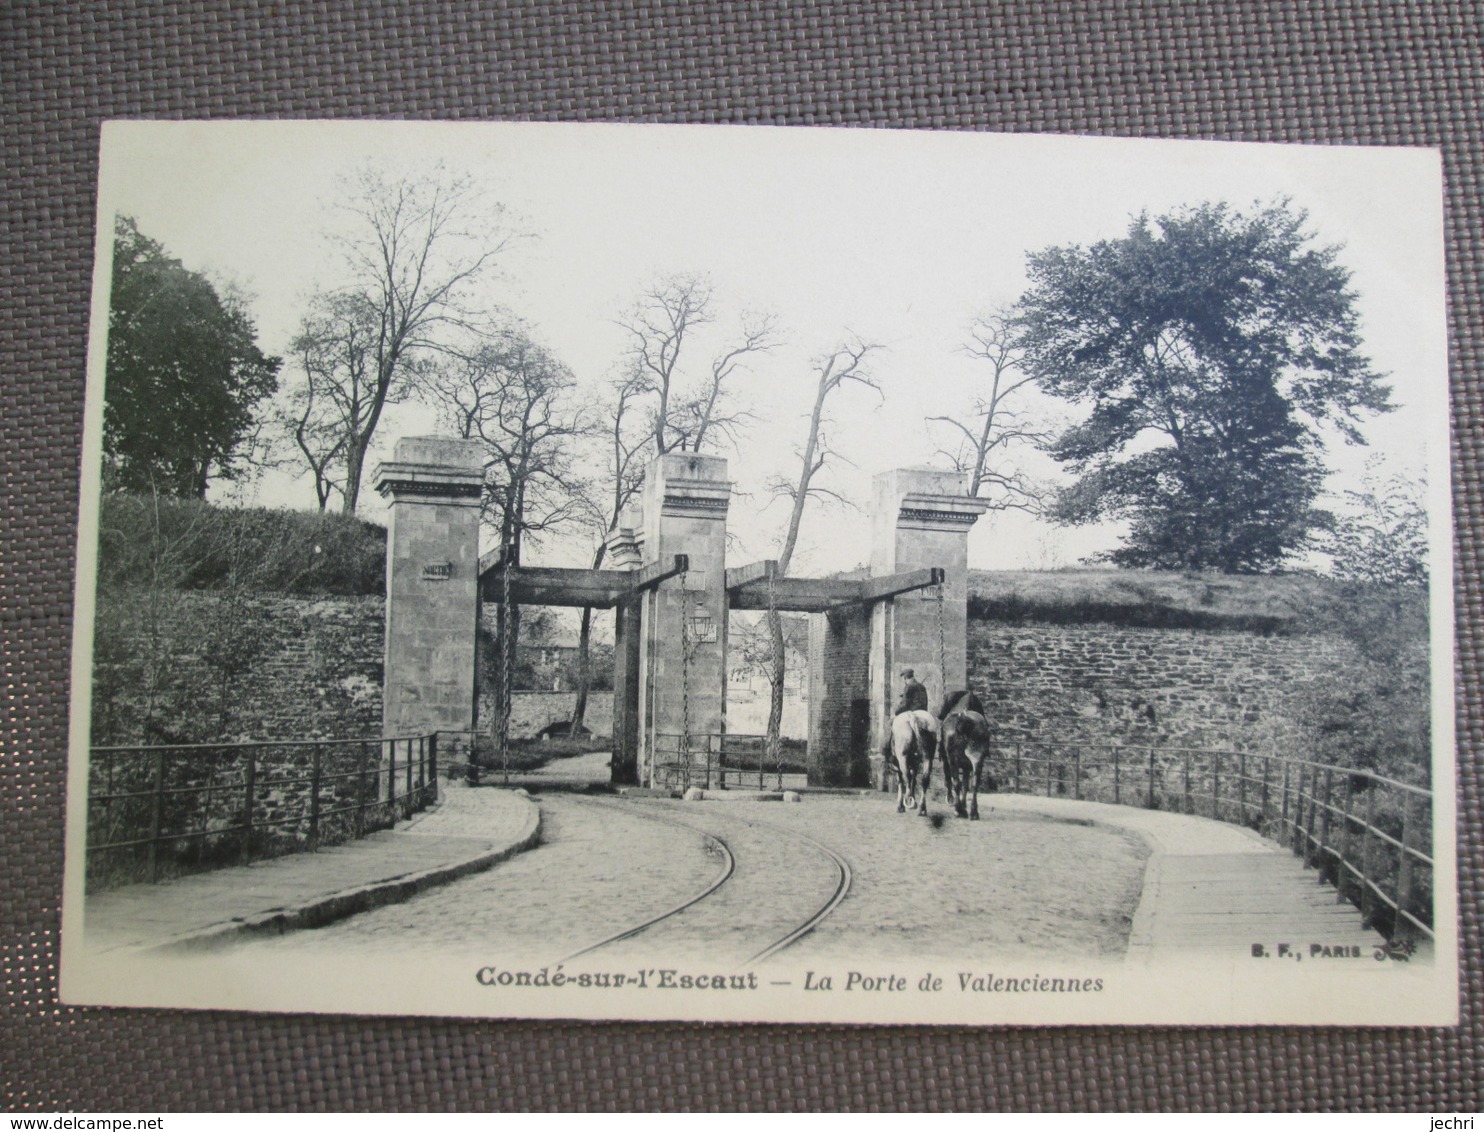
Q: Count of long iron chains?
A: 4